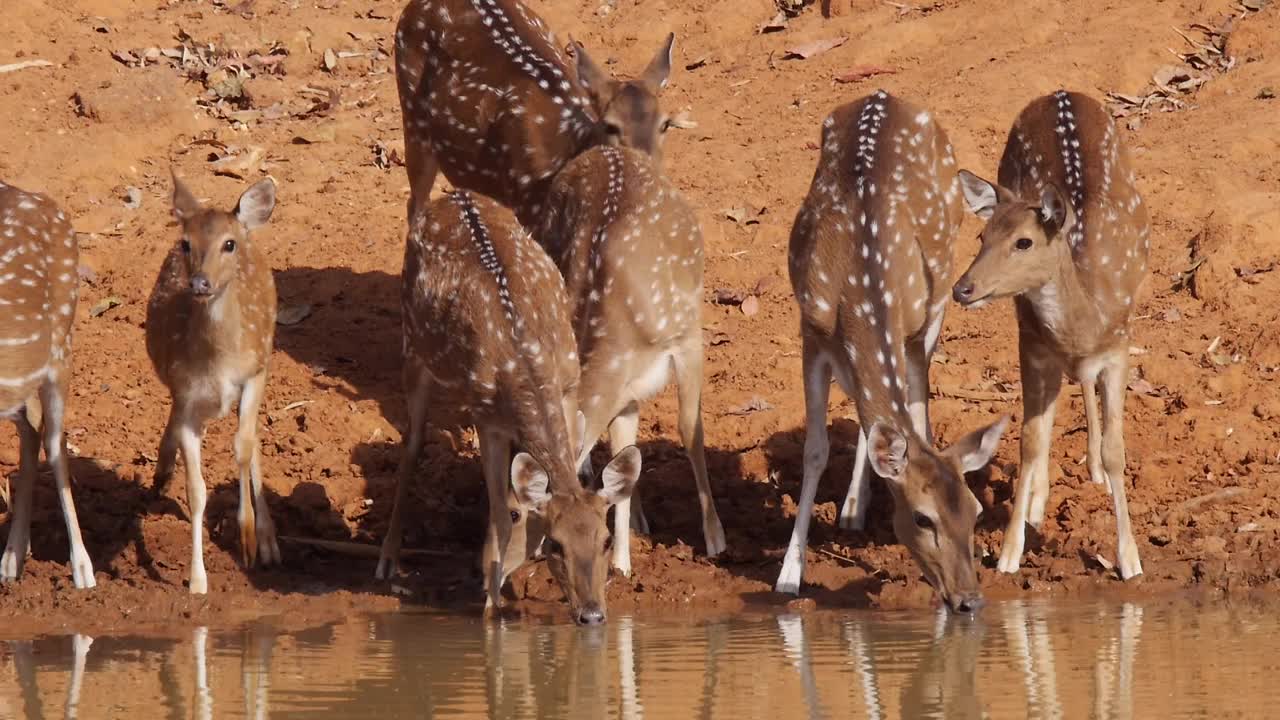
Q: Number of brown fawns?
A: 7